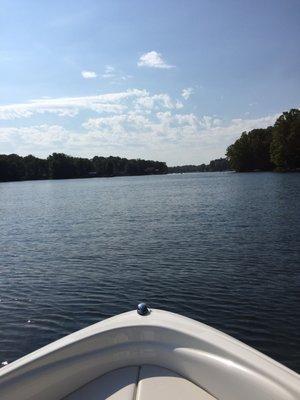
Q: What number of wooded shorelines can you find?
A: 2